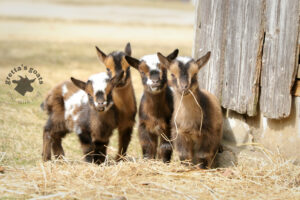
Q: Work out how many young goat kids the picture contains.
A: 4